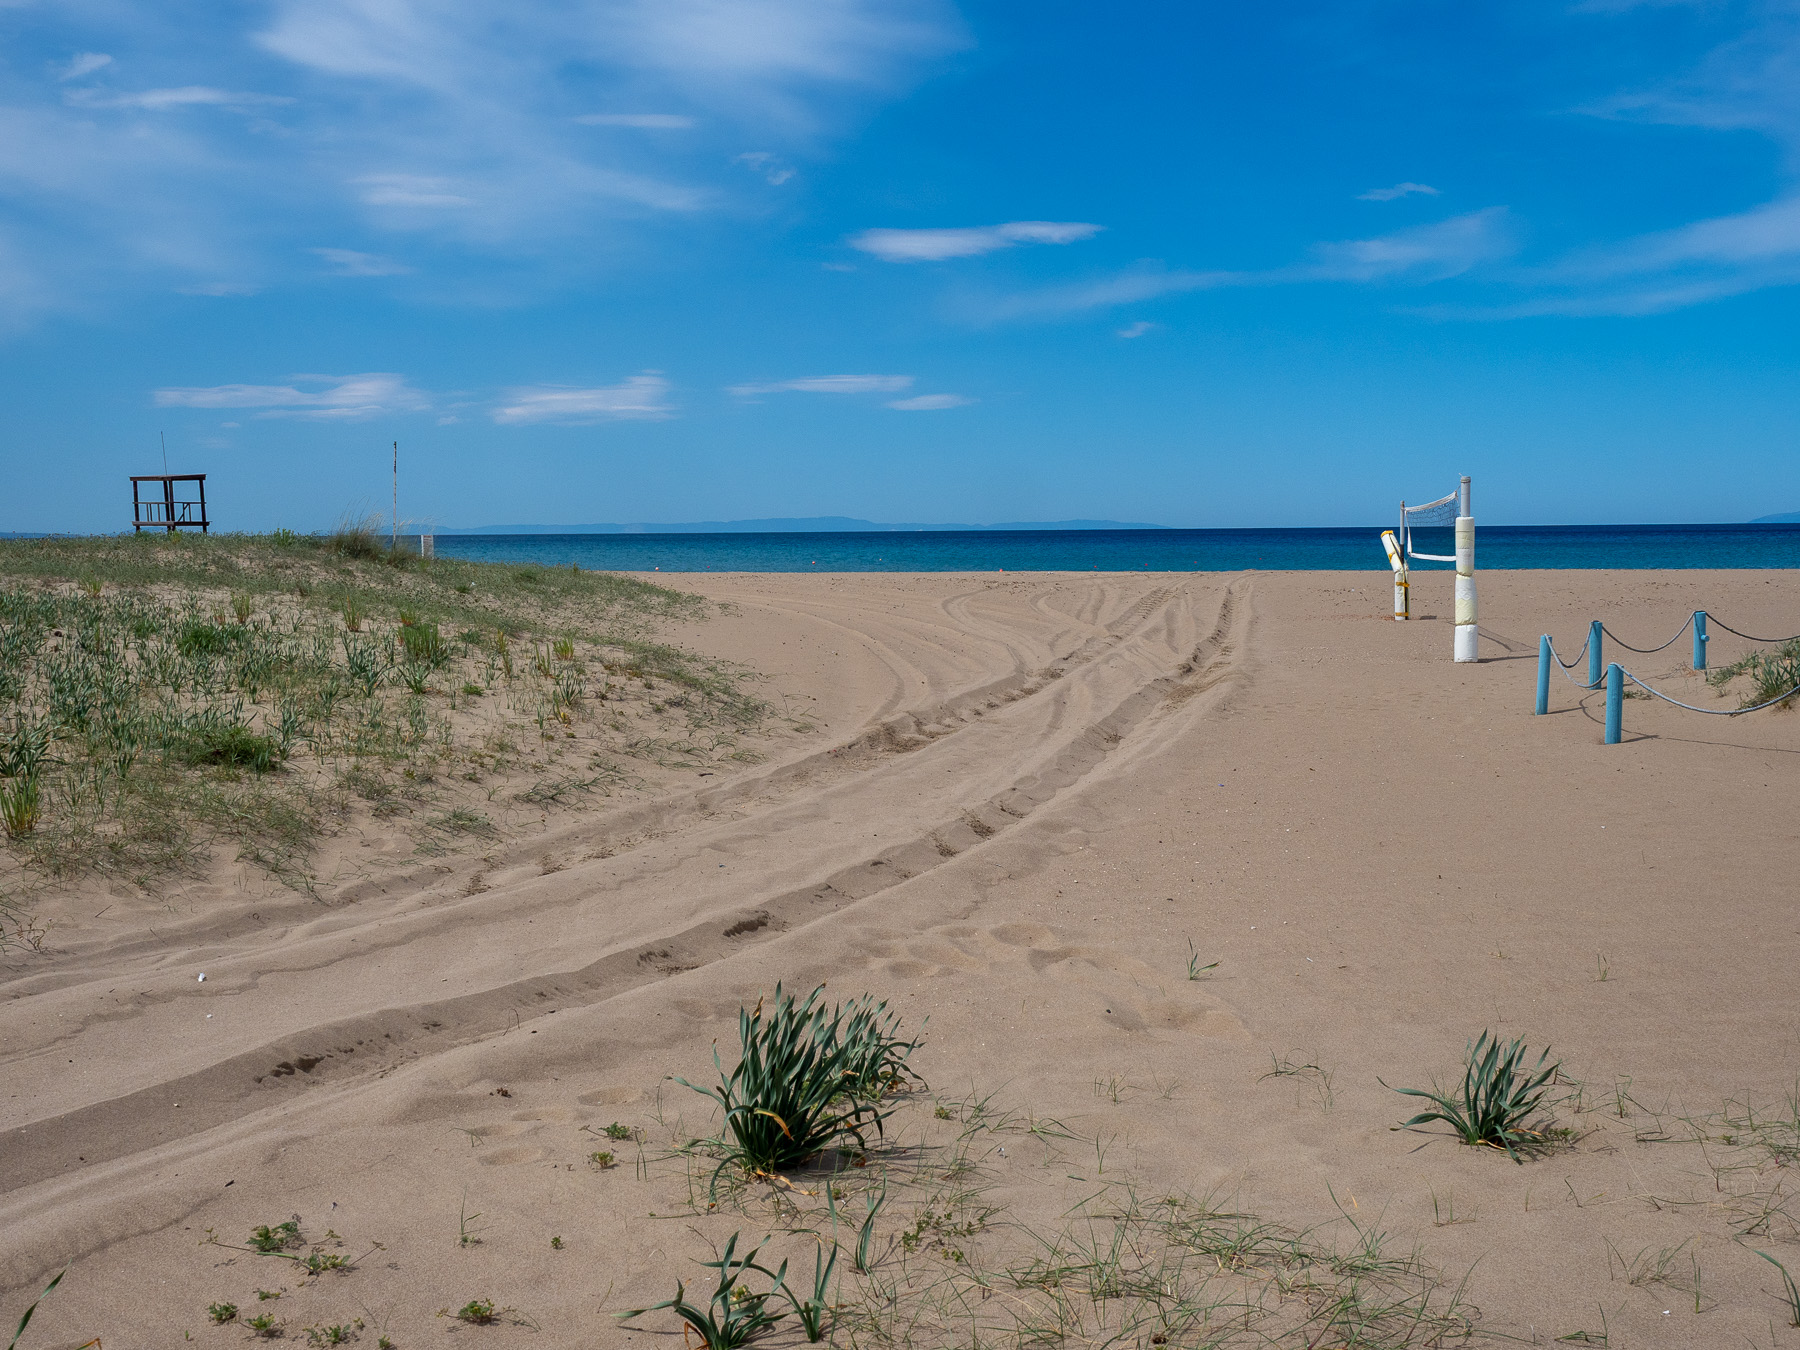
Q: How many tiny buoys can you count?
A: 9